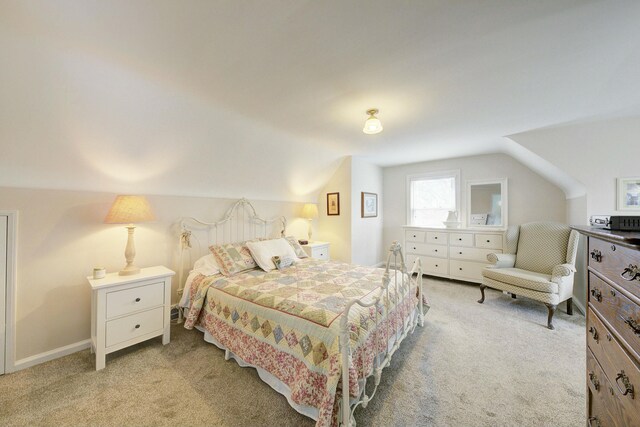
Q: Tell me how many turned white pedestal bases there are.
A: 2